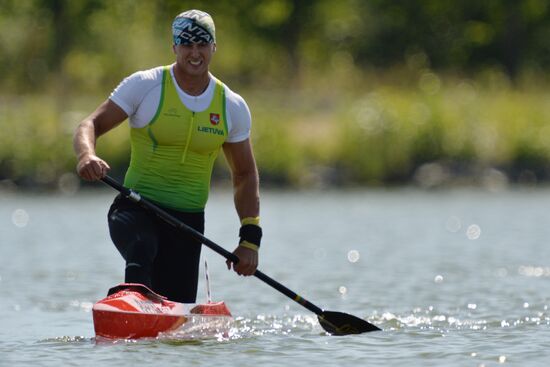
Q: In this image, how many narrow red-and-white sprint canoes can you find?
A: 1